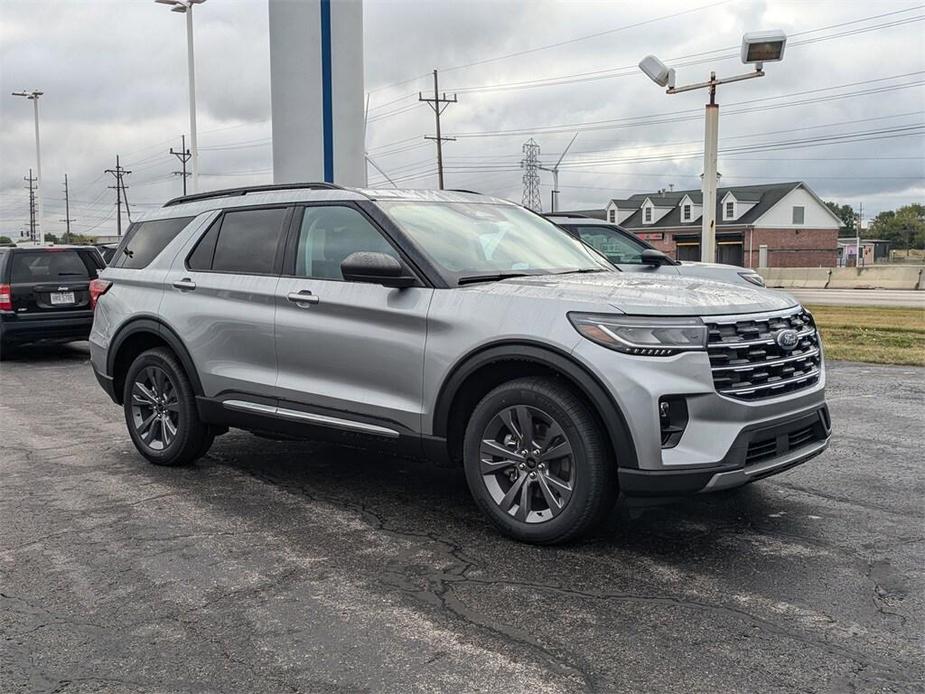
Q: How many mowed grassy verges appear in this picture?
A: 1